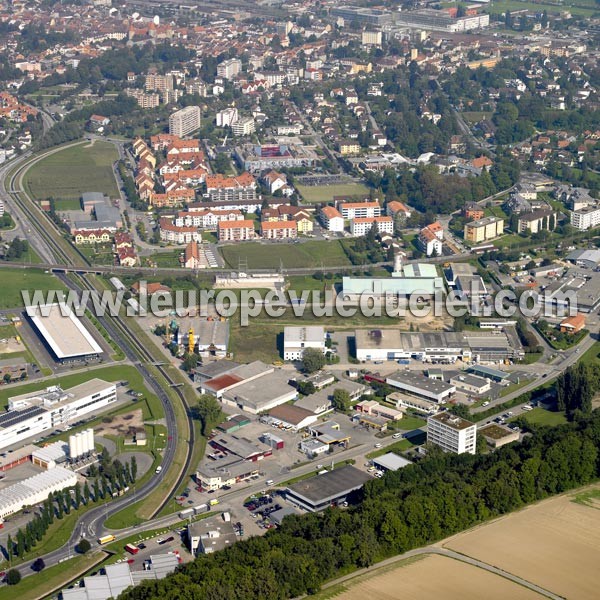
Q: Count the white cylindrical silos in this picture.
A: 4